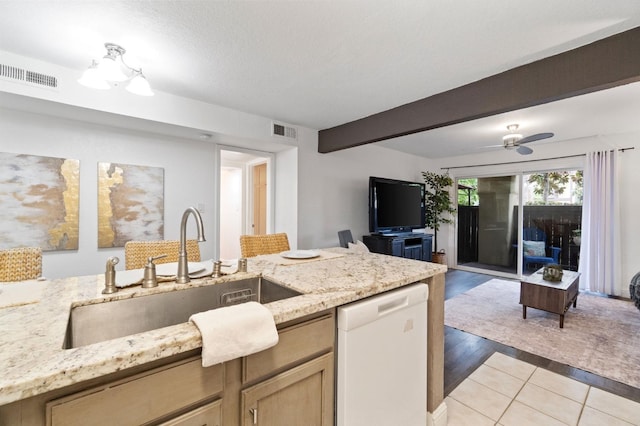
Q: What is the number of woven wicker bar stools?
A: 3